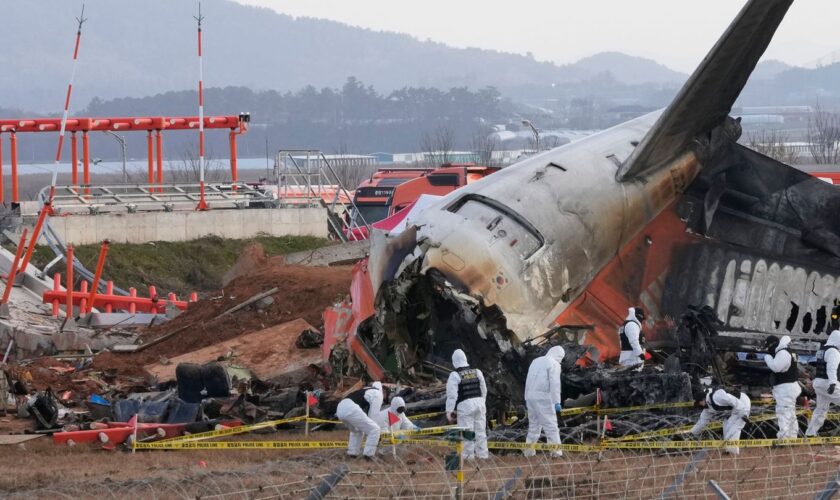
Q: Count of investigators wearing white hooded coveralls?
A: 8